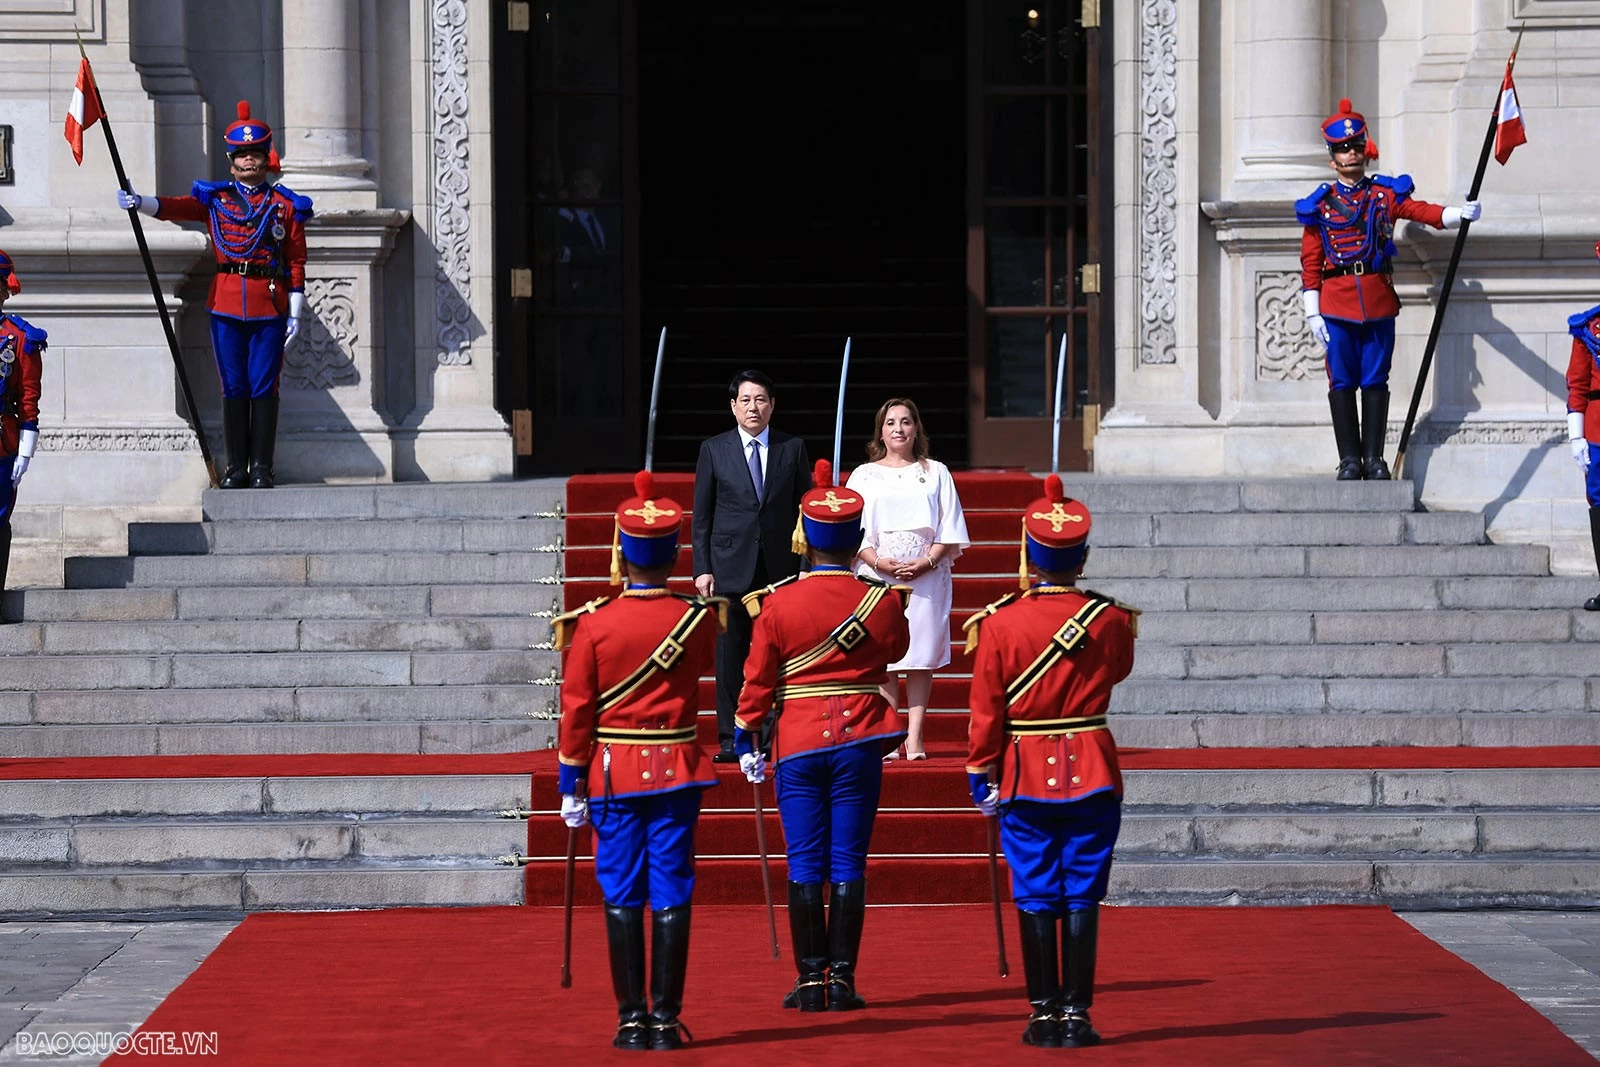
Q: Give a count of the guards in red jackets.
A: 7